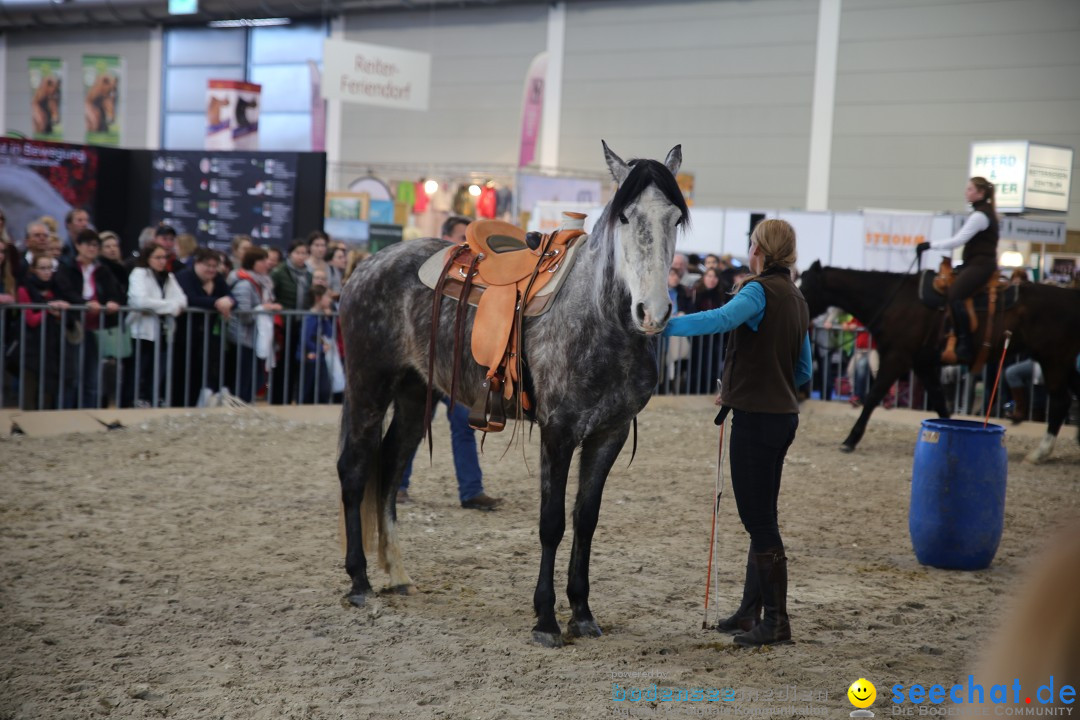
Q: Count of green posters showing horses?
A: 2